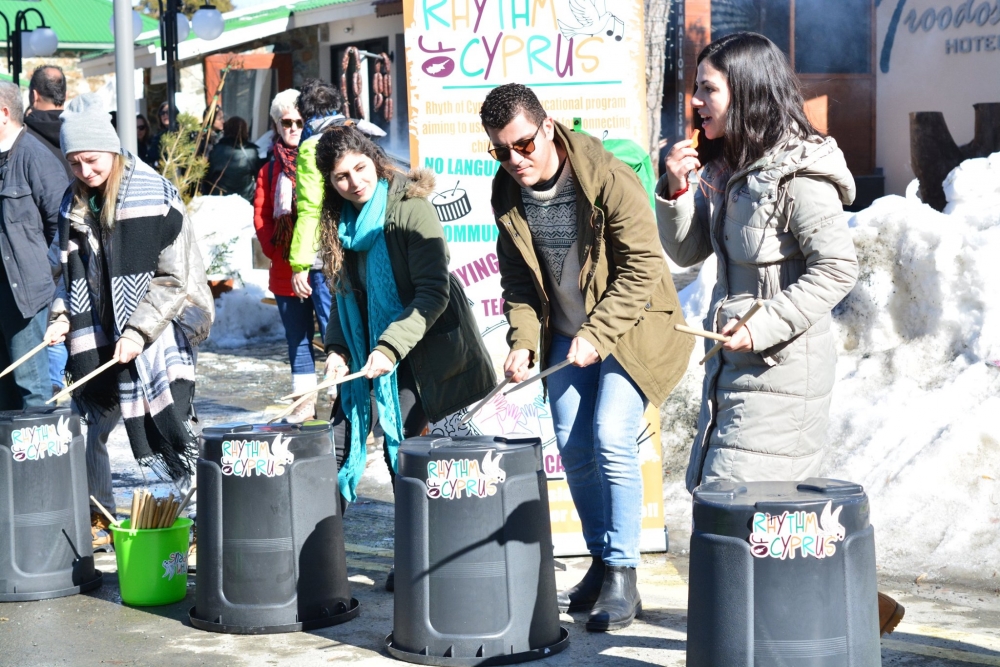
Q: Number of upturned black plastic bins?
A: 4